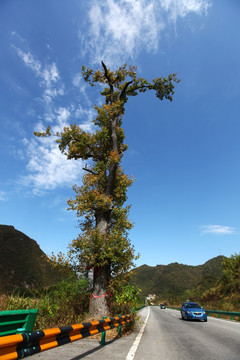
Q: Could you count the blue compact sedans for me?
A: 1